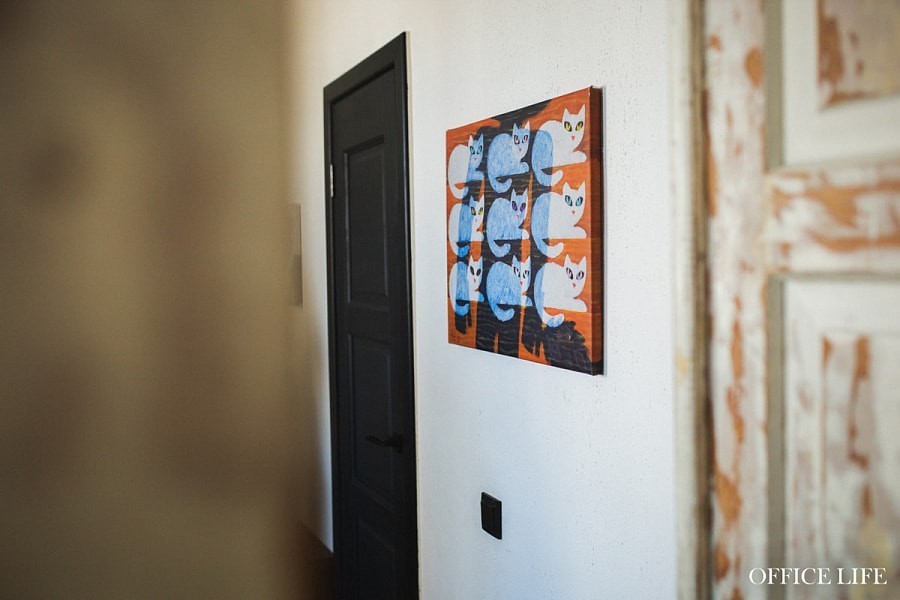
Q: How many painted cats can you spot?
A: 9